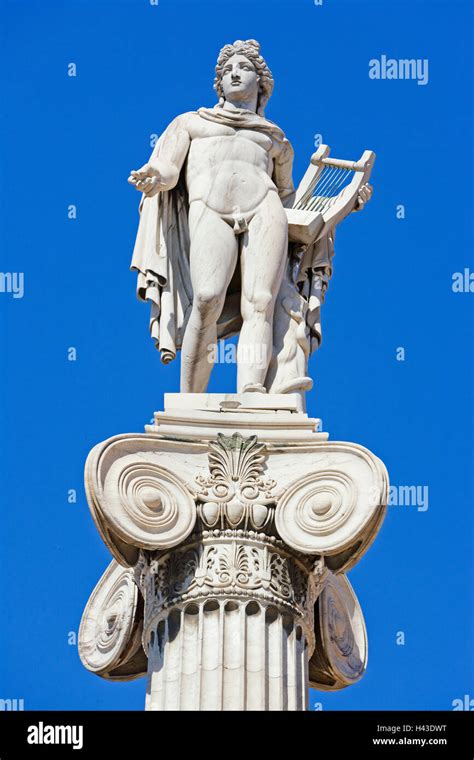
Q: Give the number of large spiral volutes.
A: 4